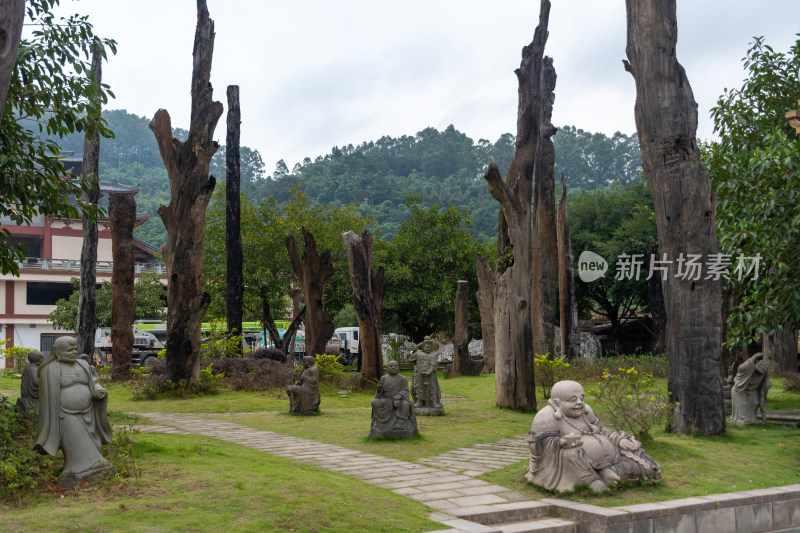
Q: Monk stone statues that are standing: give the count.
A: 3